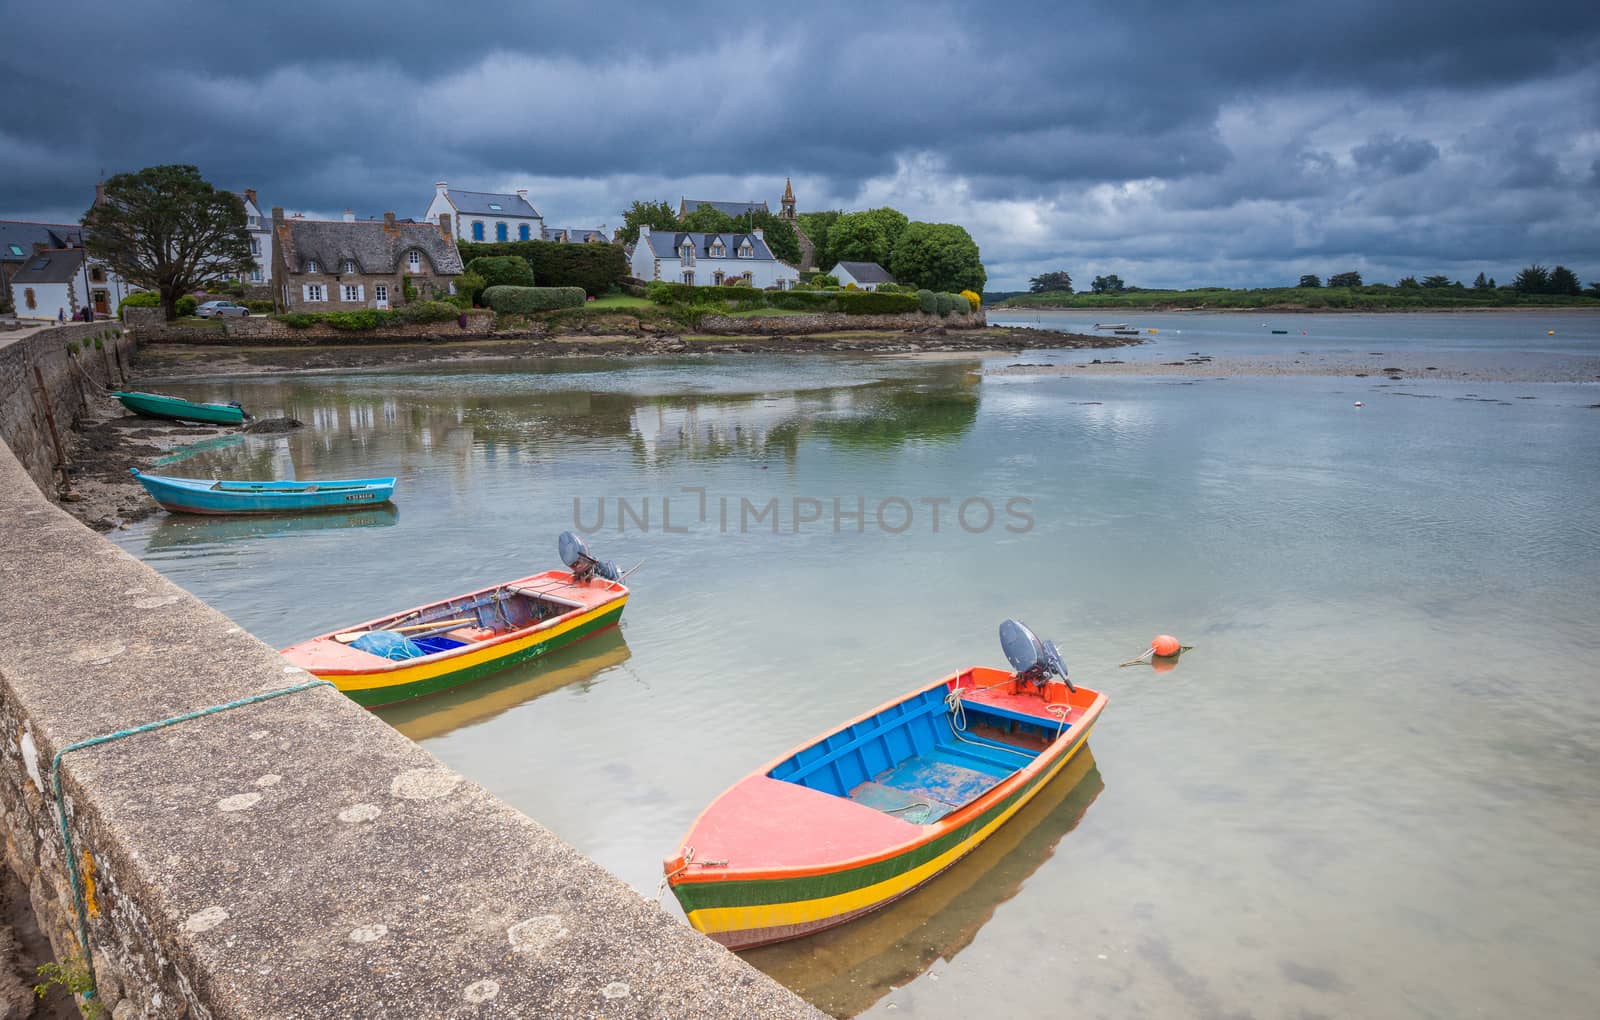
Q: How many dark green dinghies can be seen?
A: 1